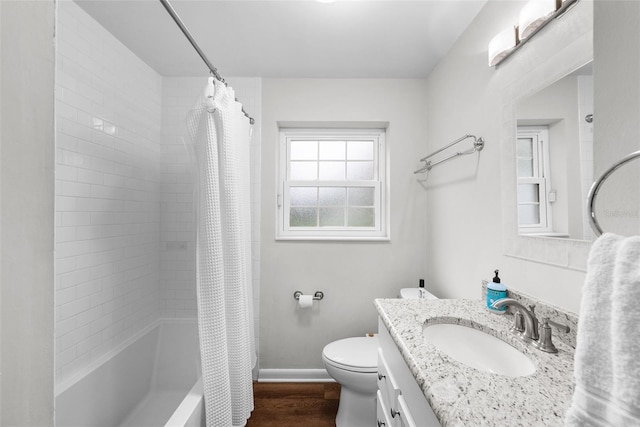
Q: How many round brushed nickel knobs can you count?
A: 3